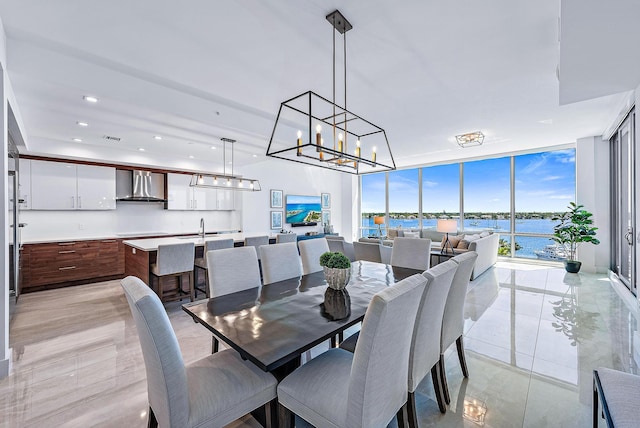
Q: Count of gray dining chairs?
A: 8